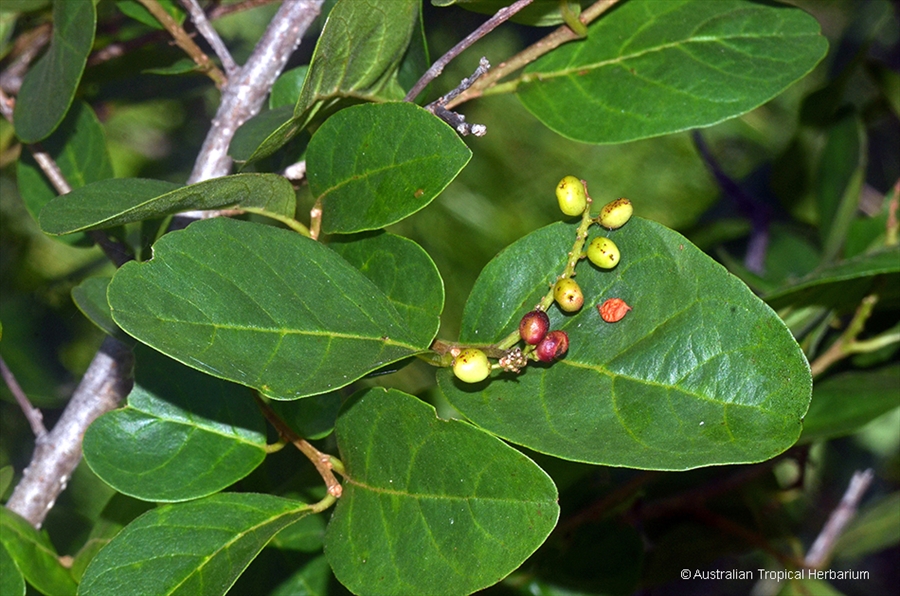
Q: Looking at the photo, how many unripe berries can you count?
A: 5